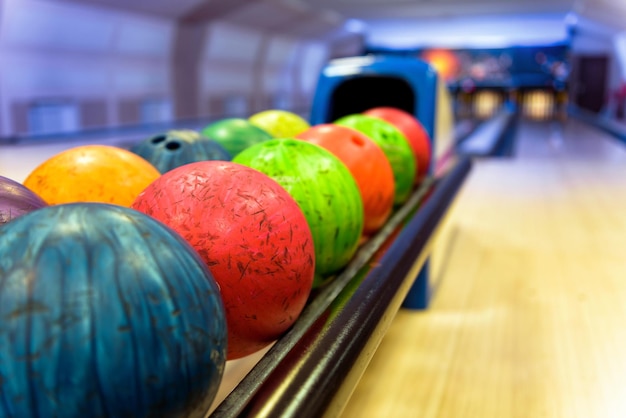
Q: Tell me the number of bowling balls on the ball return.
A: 11